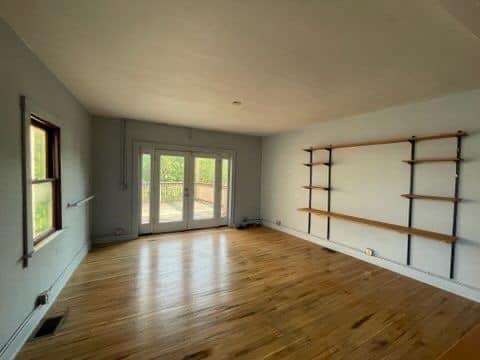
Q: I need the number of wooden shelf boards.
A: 6